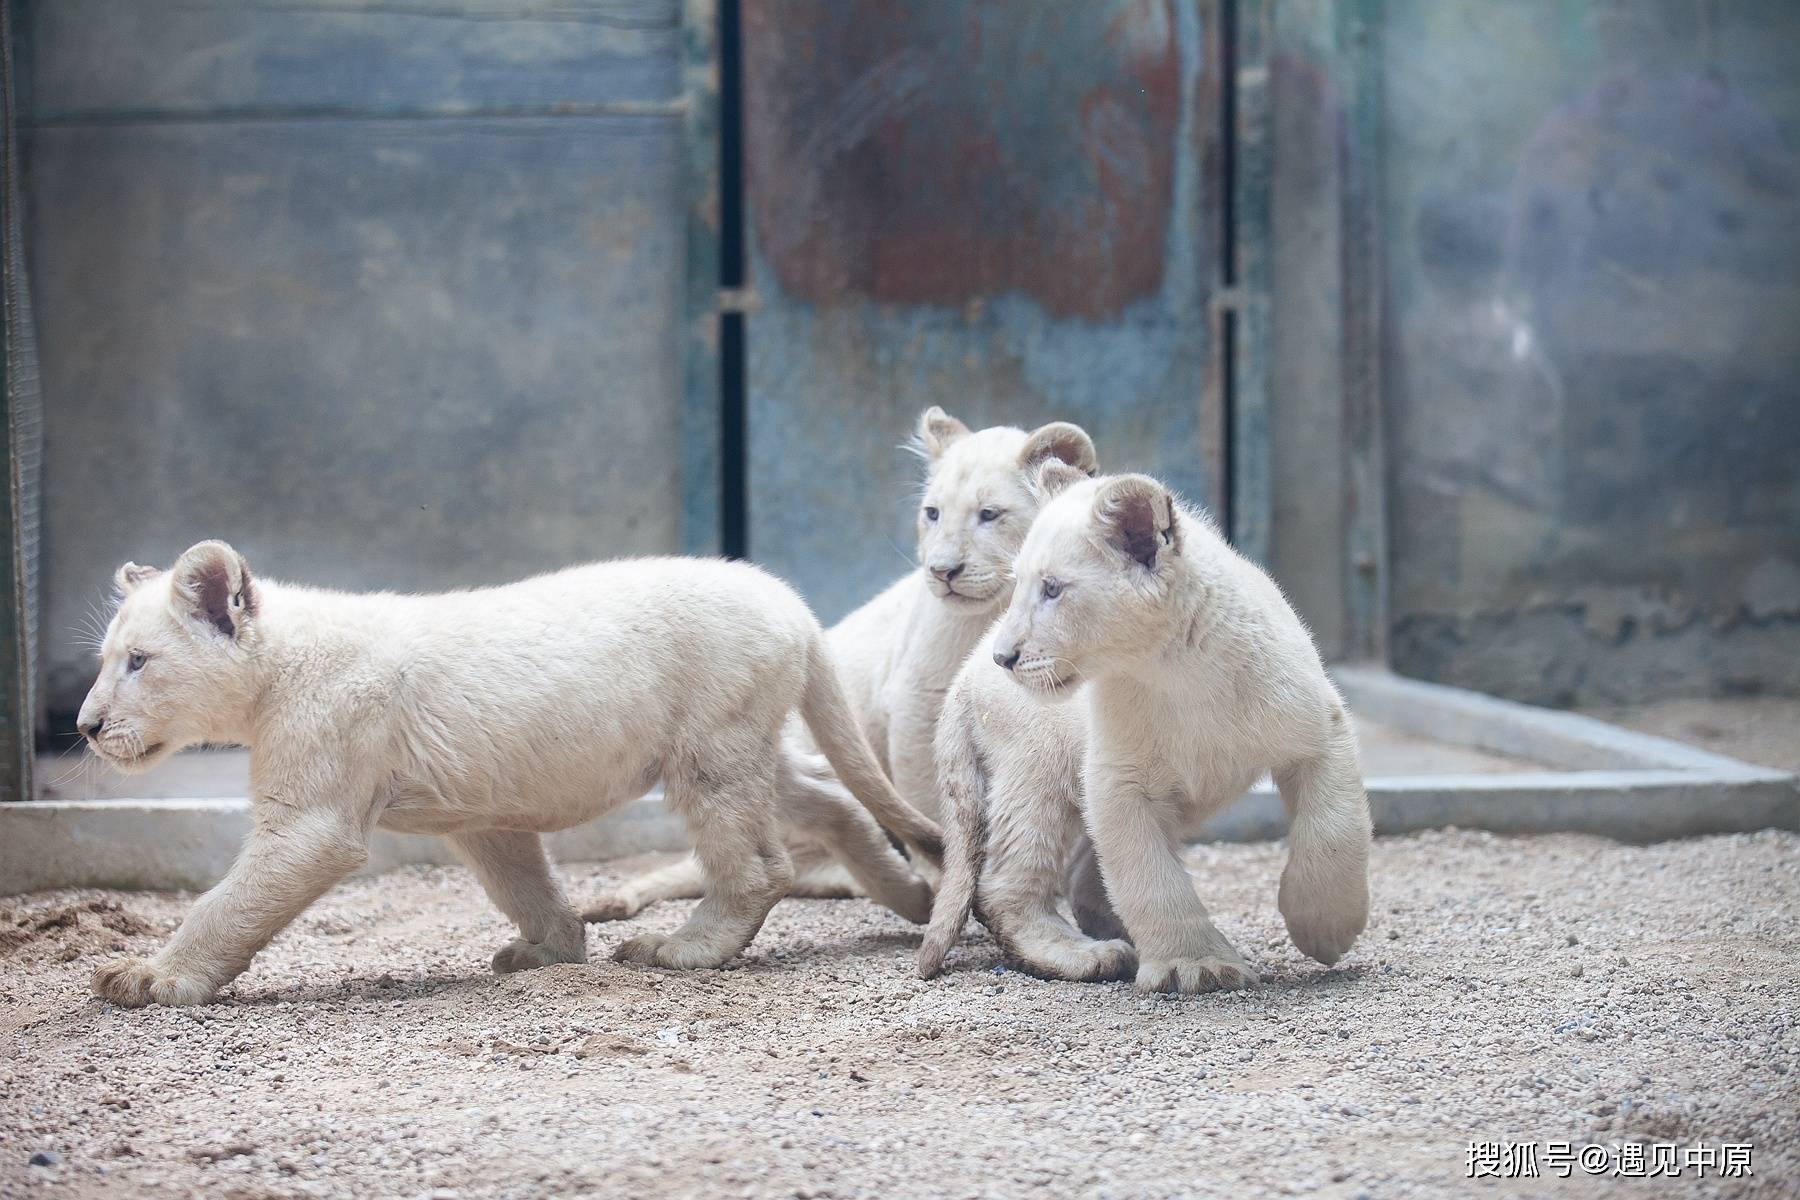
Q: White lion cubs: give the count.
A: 3